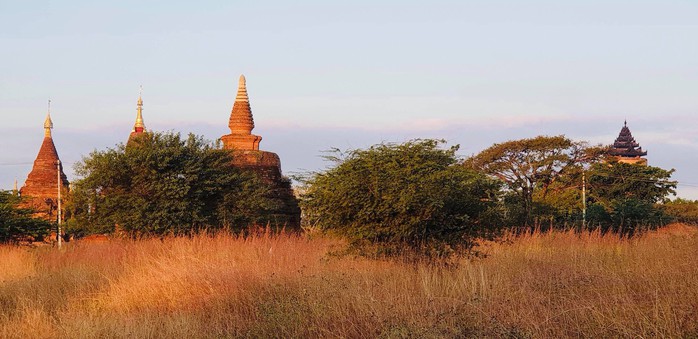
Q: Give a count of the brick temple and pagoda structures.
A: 4